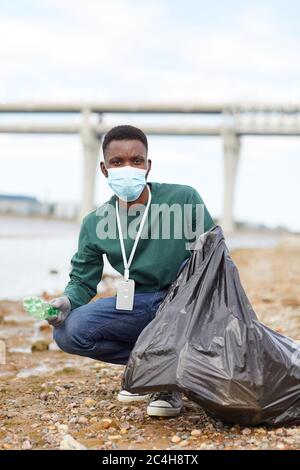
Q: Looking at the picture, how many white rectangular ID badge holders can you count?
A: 1